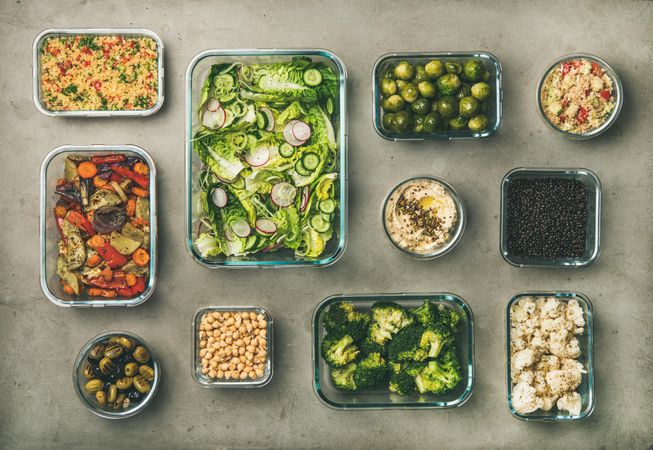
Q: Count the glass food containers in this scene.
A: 11